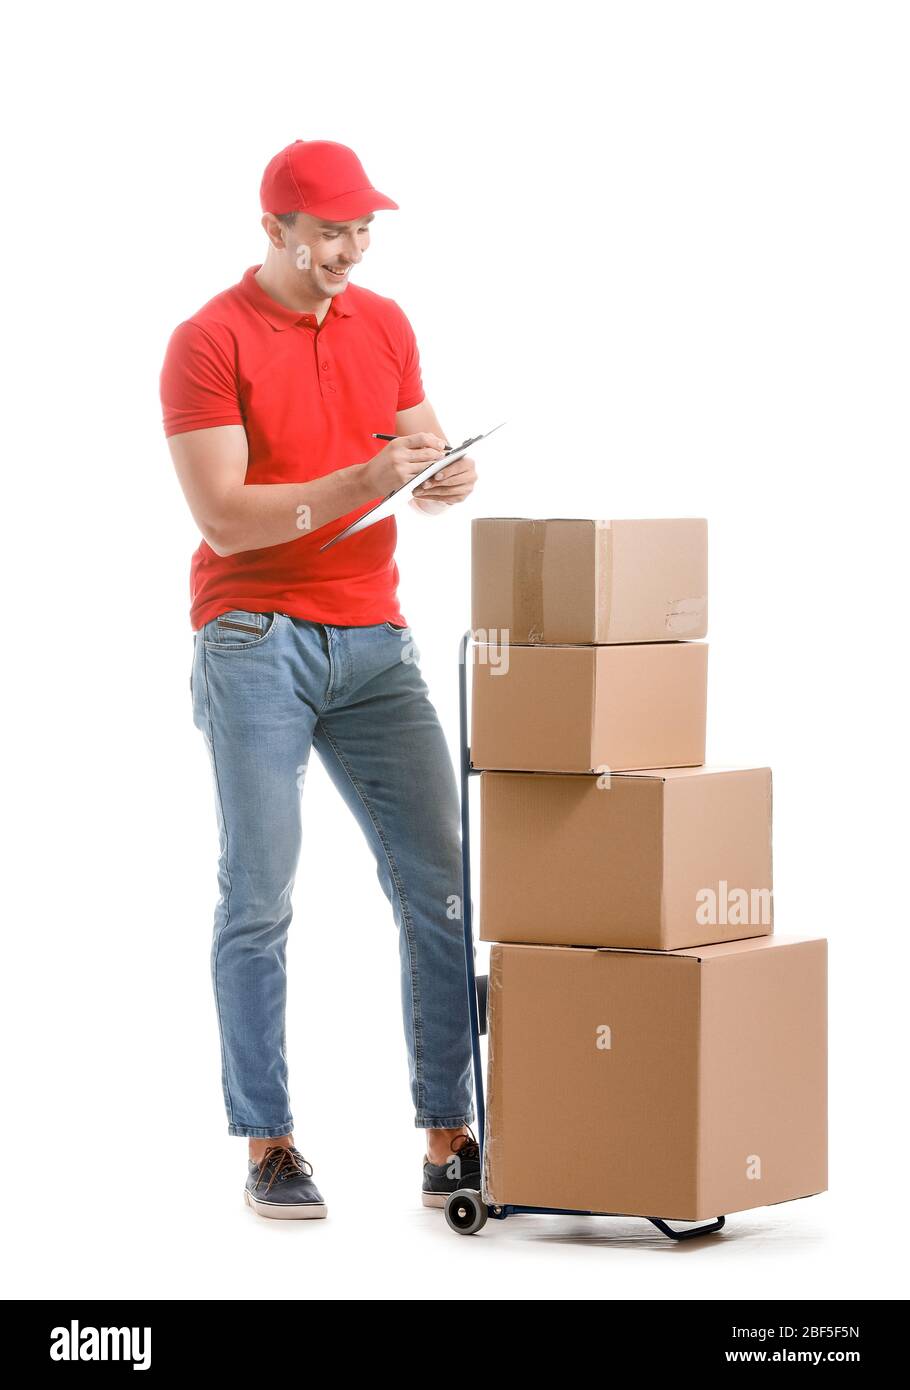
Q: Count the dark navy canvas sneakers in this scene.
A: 2